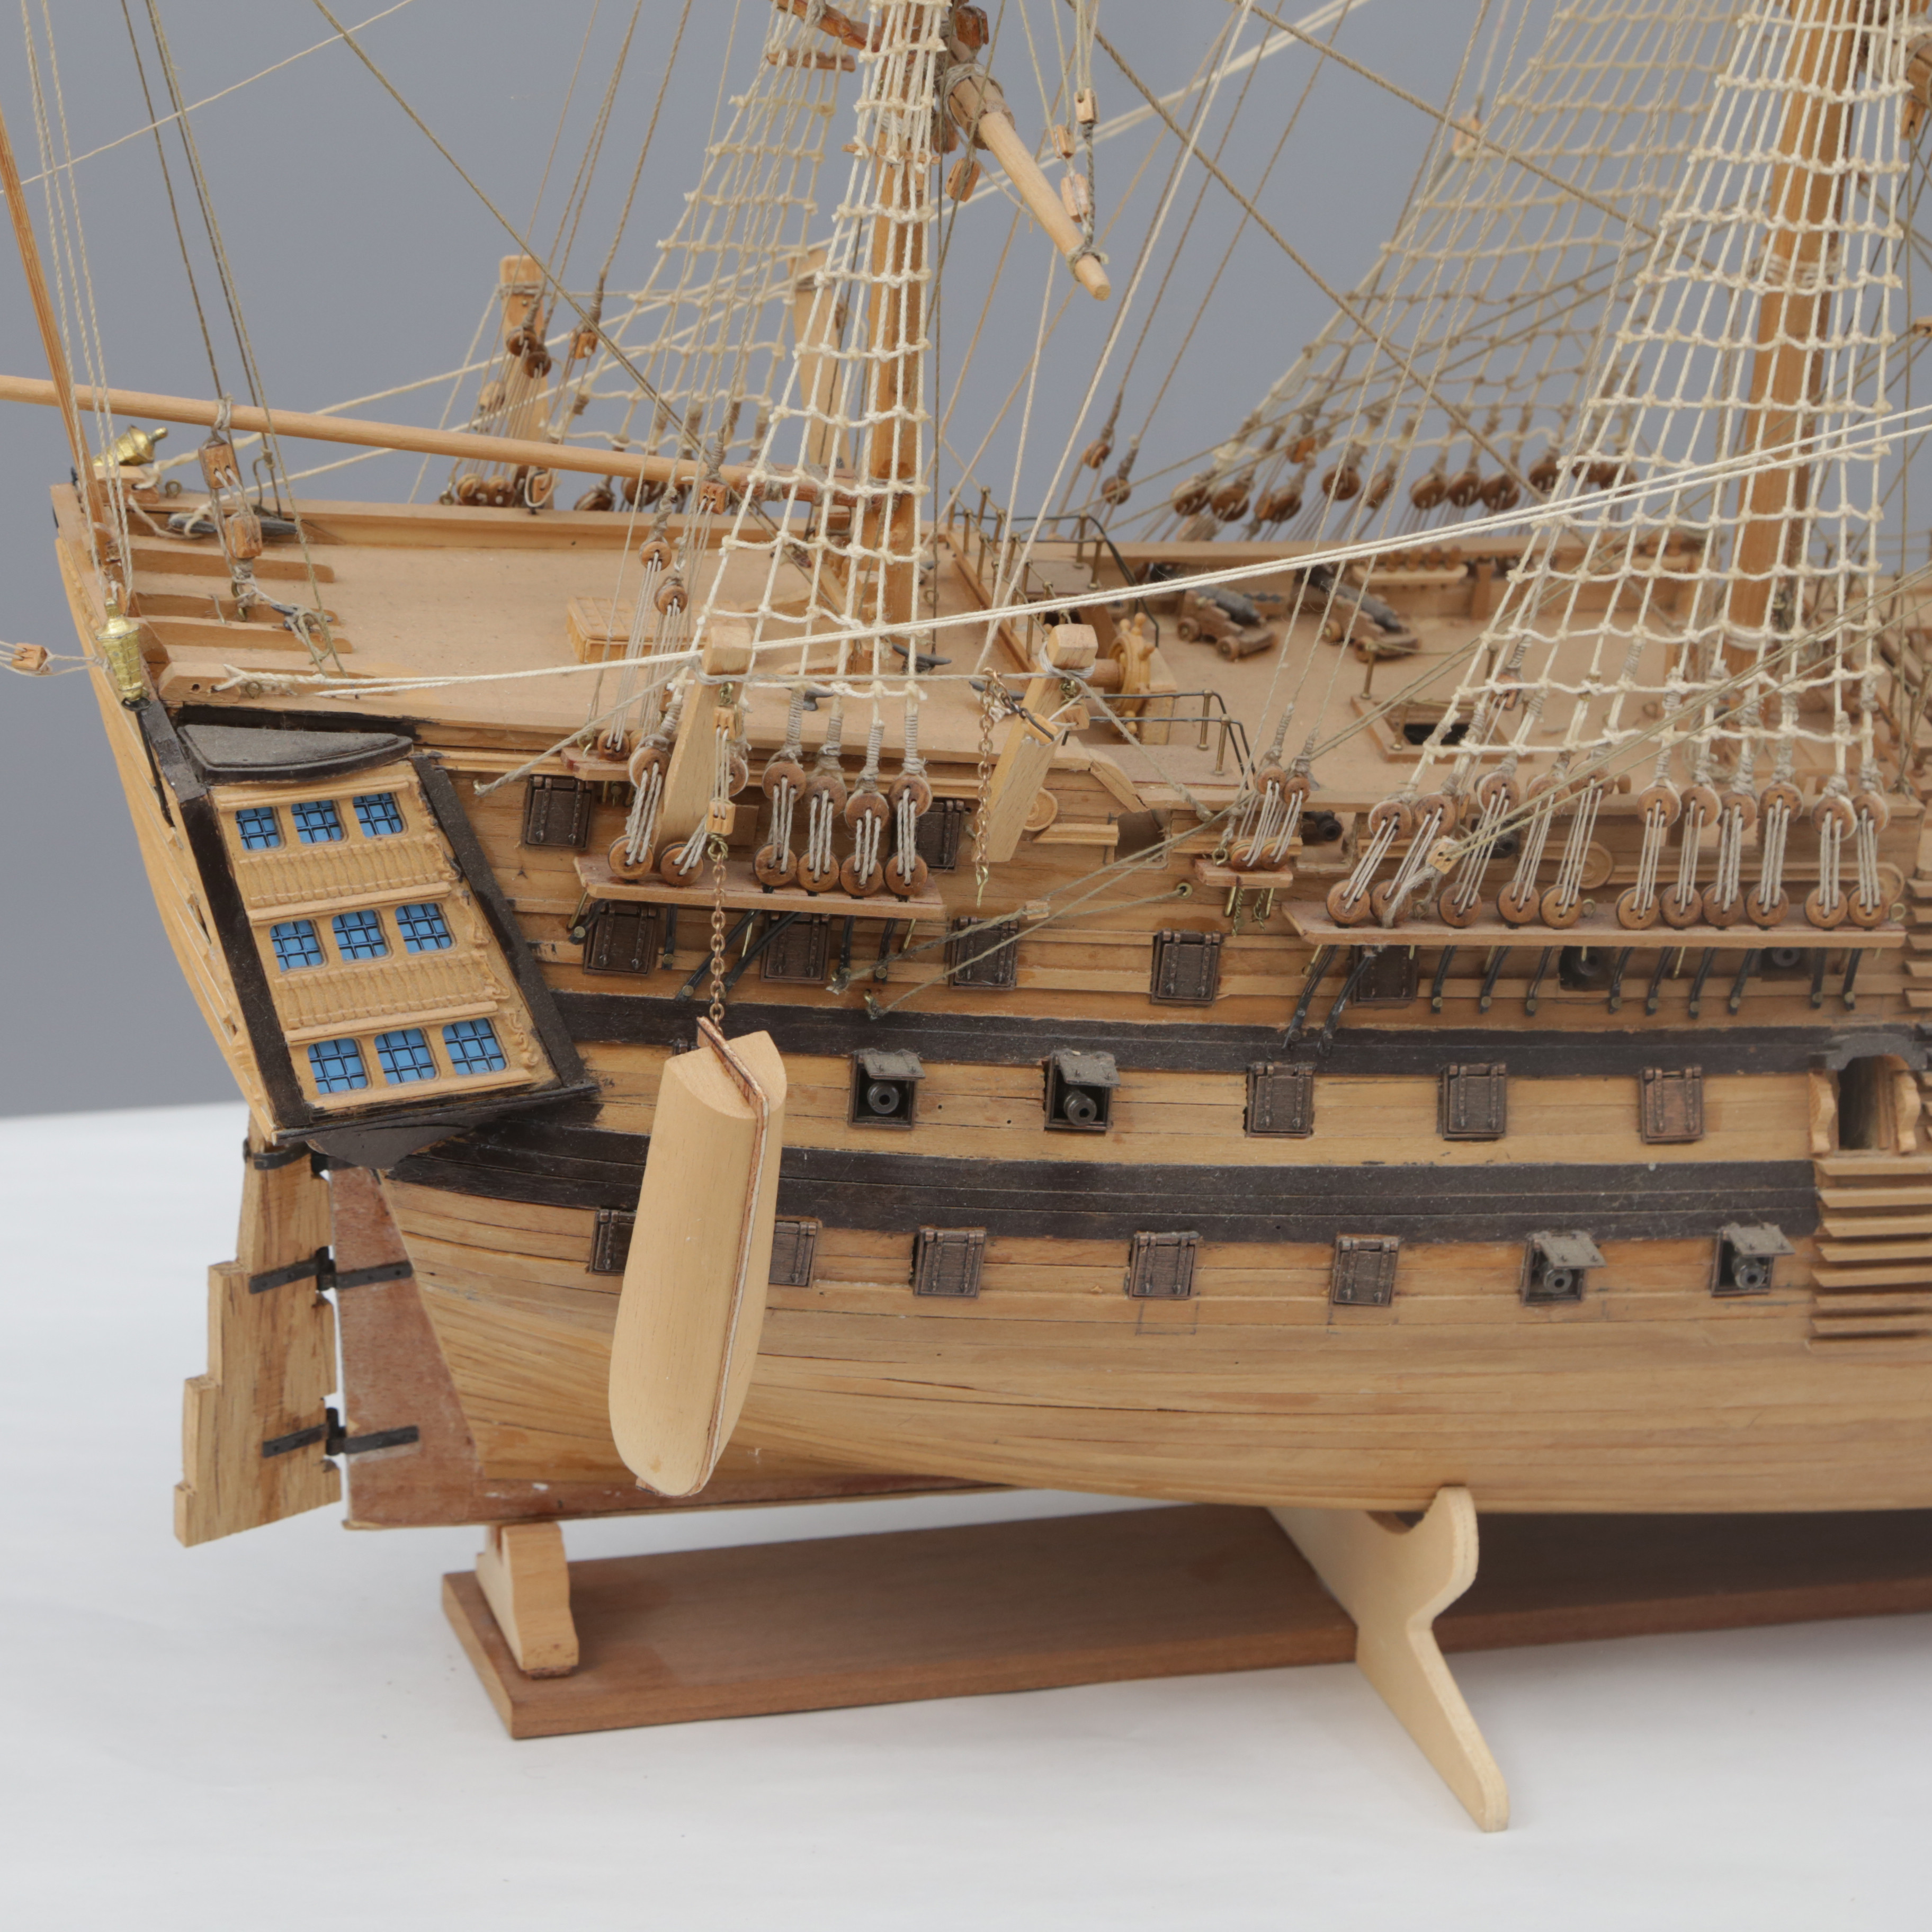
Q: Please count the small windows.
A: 9